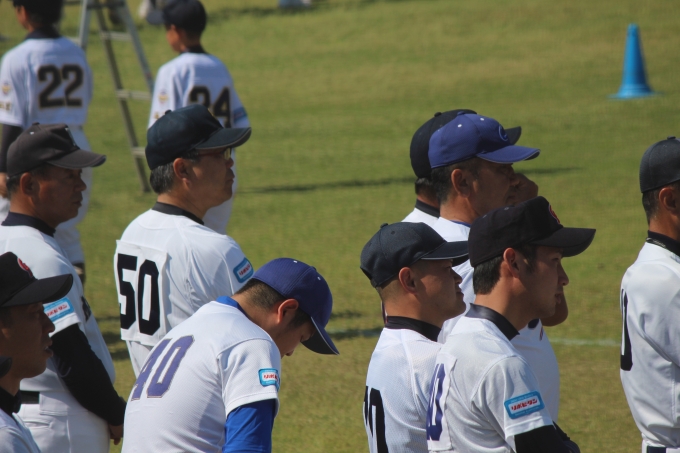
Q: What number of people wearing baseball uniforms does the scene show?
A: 11